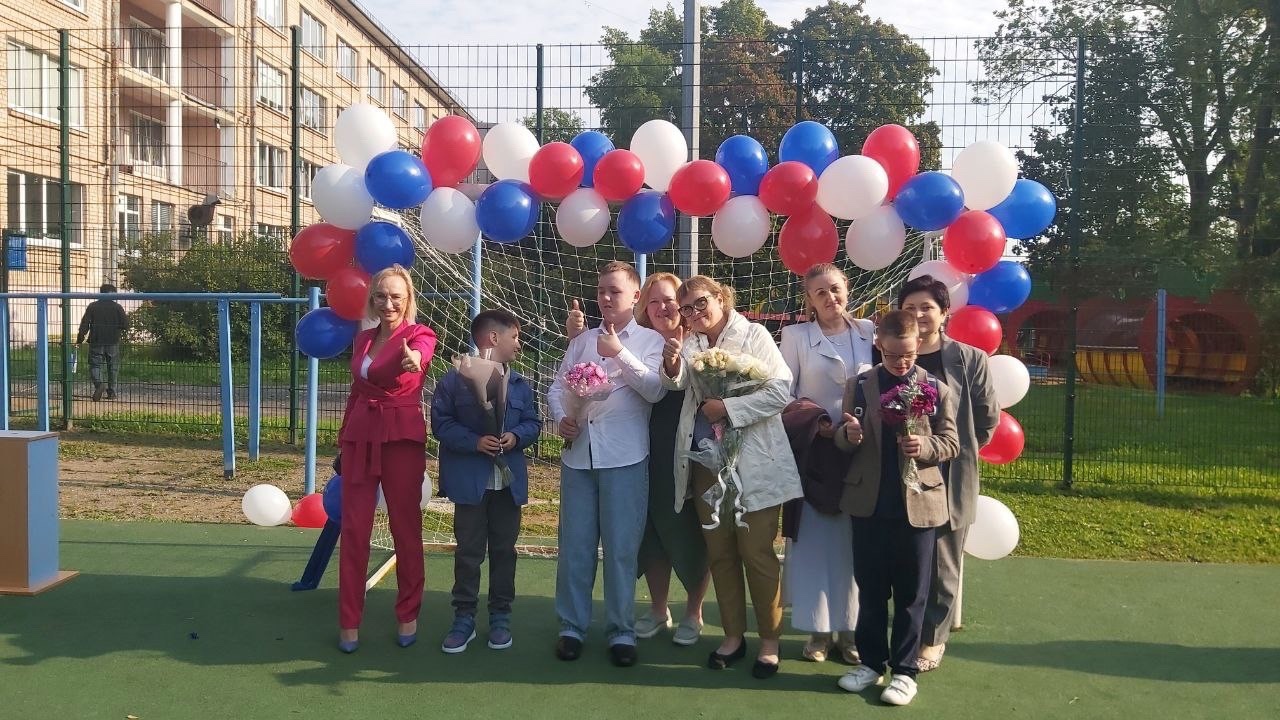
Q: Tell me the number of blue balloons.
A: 12